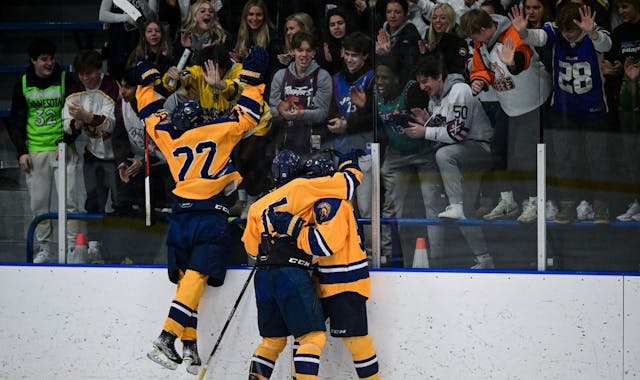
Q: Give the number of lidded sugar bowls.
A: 0